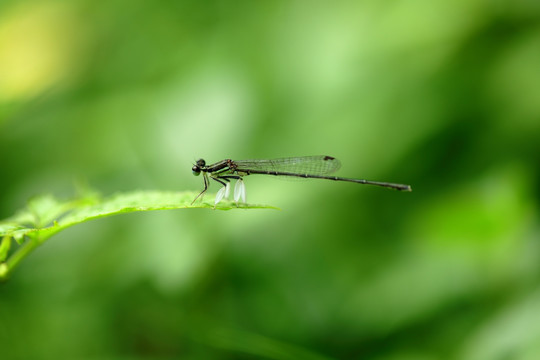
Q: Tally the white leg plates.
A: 4